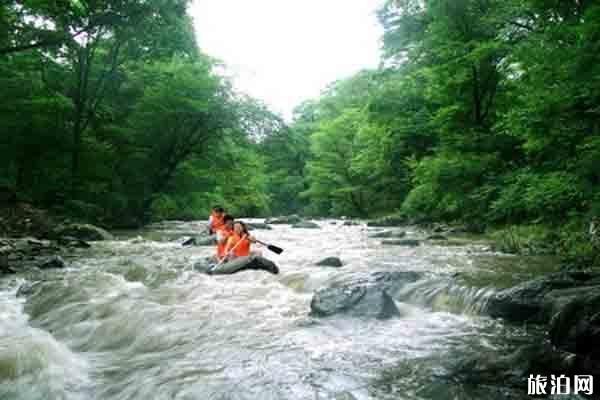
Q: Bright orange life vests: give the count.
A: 3